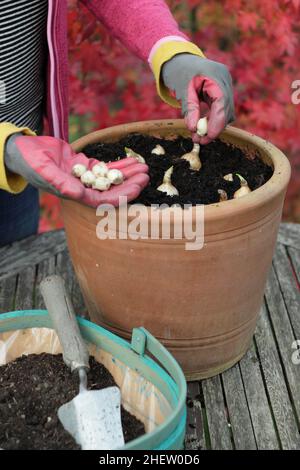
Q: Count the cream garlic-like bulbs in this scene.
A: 13